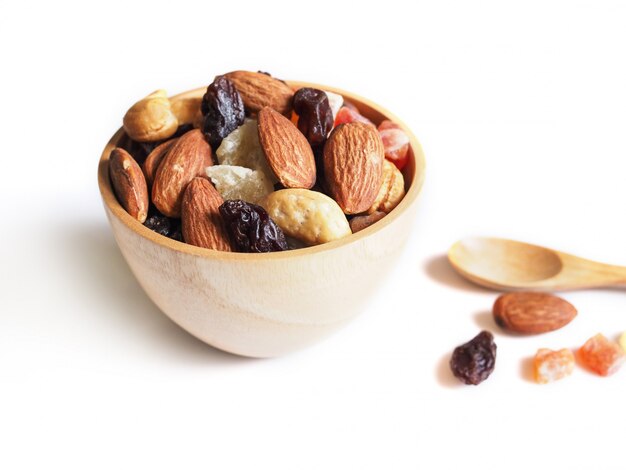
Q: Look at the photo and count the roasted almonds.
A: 8